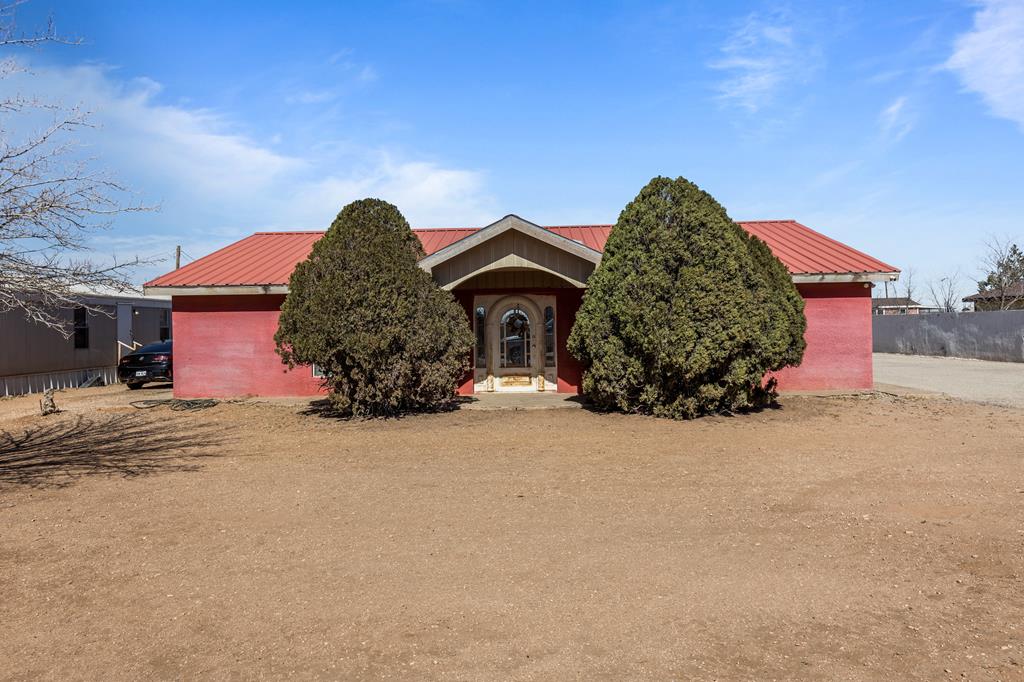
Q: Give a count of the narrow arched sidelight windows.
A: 2